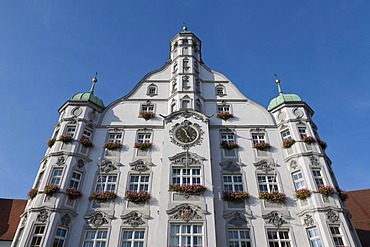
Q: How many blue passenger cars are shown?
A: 0